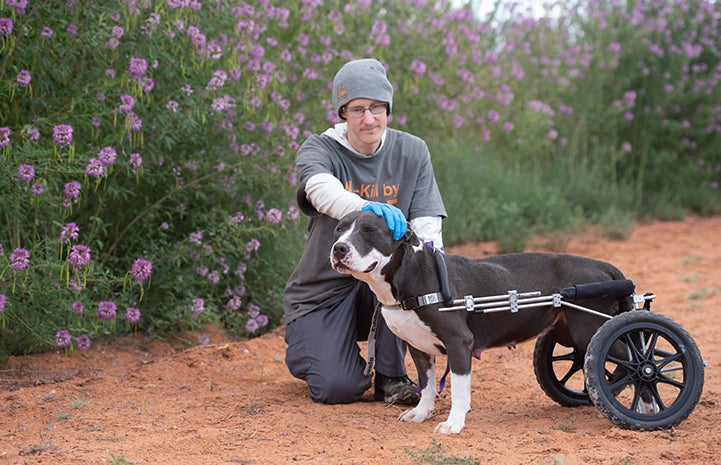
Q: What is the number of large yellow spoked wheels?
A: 0